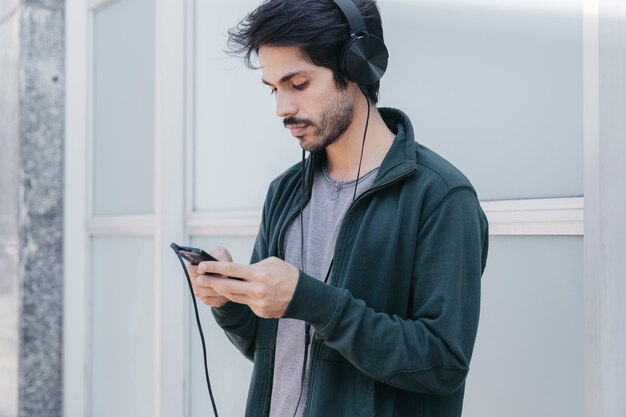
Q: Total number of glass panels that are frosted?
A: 4